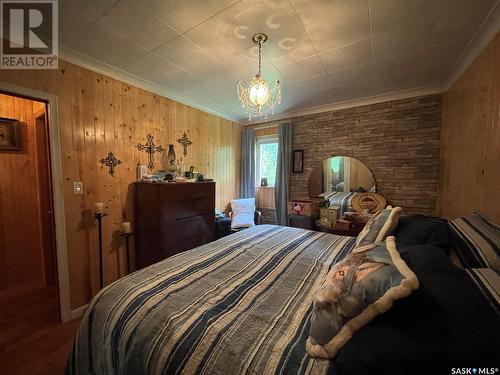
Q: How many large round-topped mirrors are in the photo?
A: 1